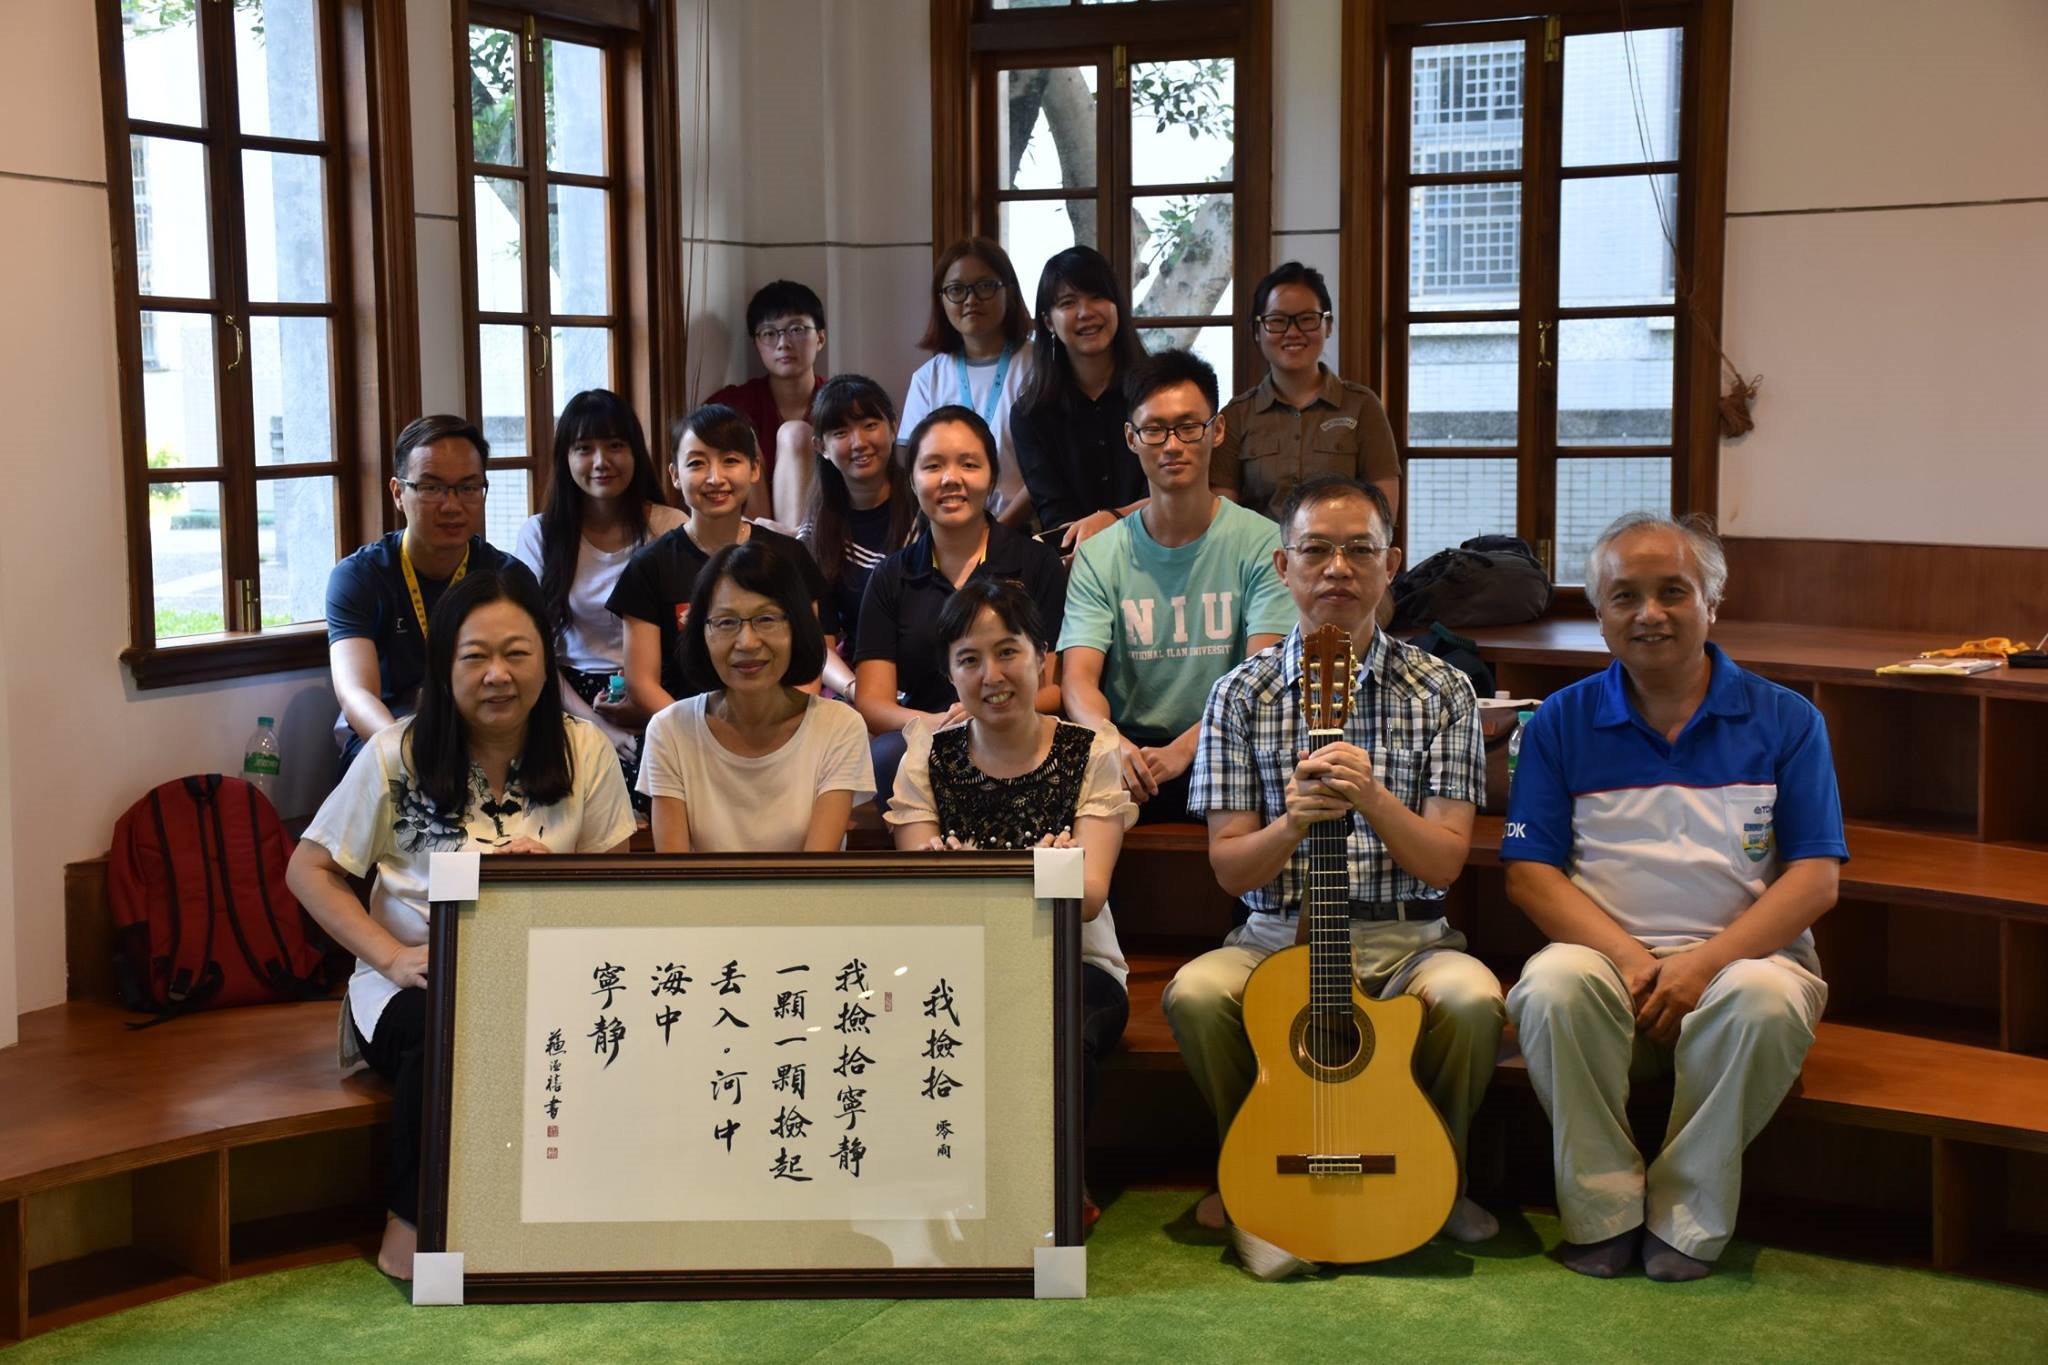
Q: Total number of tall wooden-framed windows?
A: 4